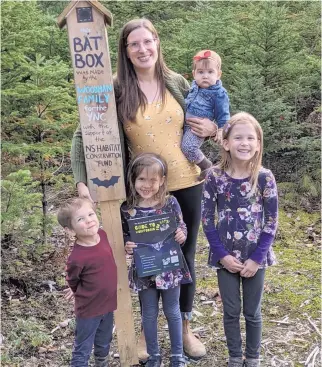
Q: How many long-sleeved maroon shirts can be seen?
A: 1